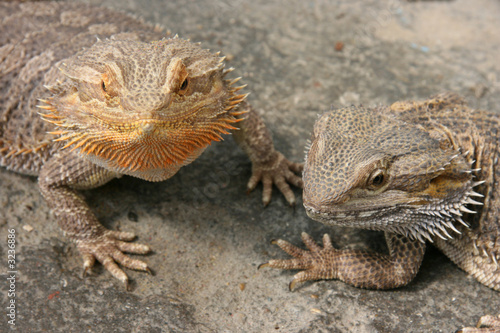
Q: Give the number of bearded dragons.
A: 2